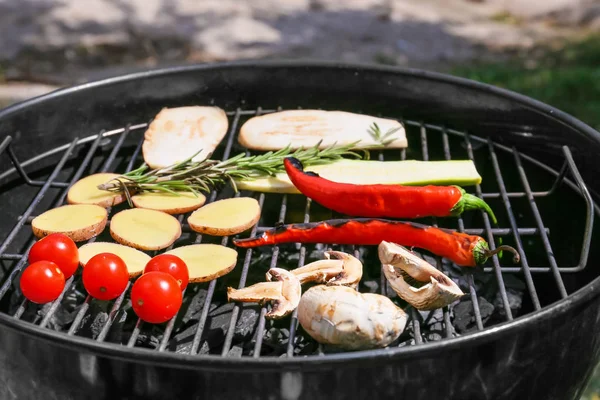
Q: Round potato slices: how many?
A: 7